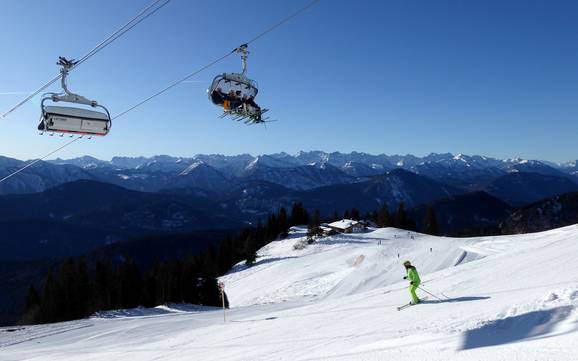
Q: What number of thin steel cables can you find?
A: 3